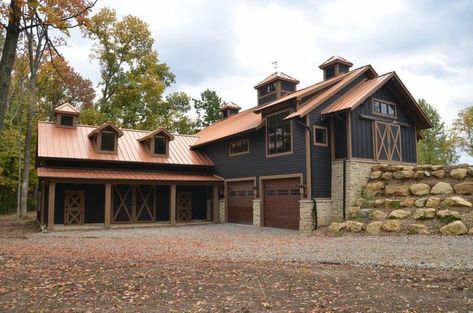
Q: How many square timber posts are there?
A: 4